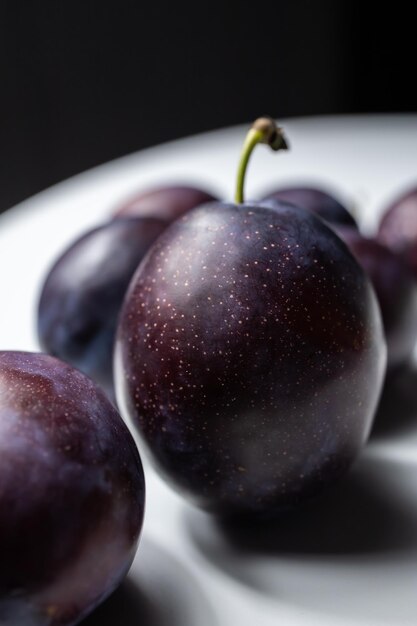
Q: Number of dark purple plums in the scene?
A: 7